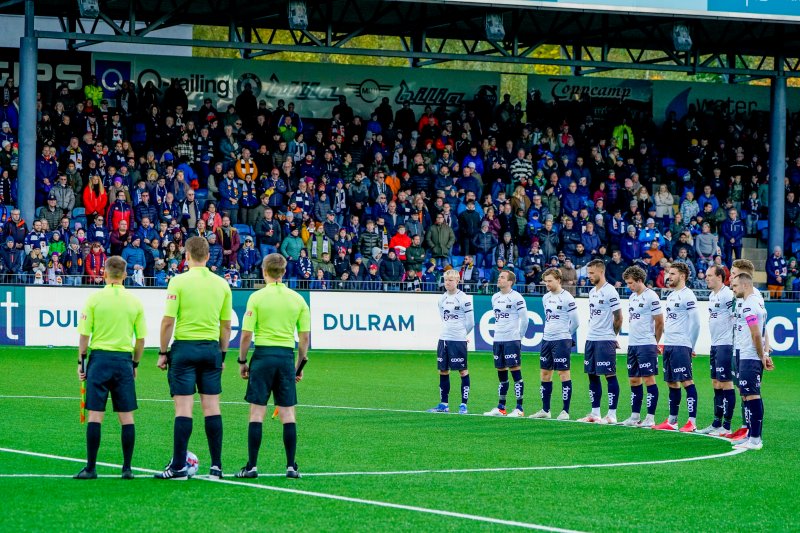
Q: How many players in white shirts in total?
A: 9